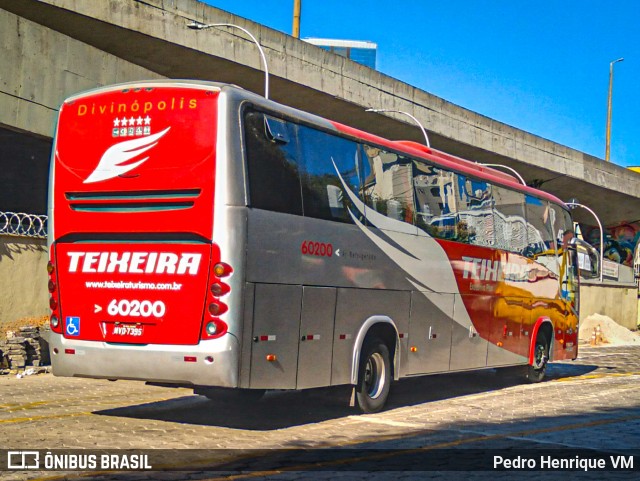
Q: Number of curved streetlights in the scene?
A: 4